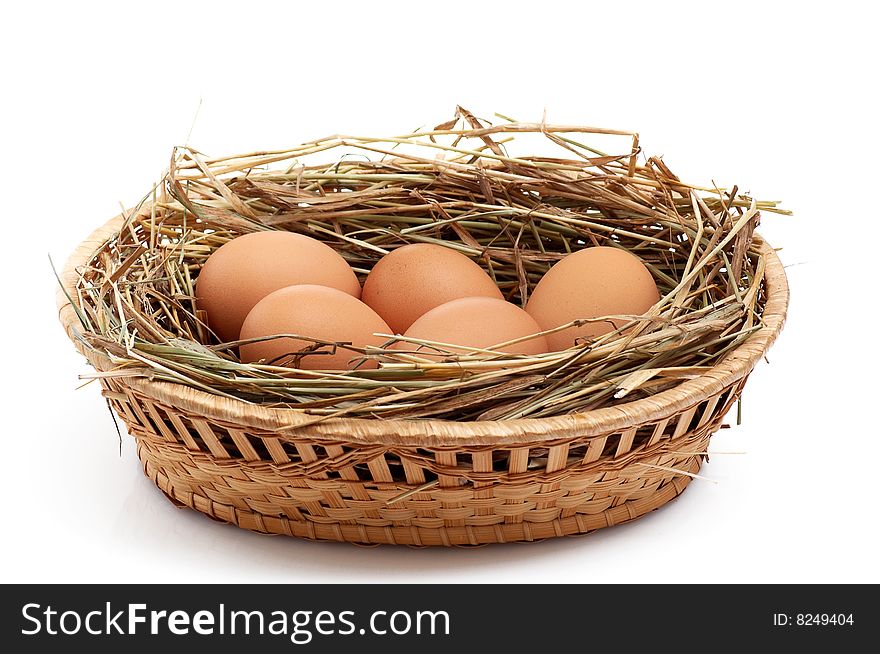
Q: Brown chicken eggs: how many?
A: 5